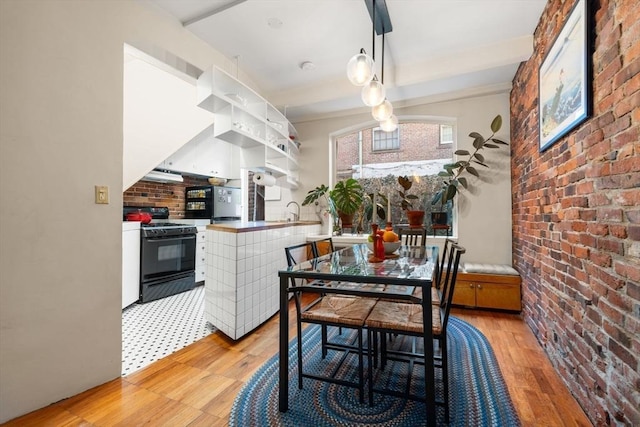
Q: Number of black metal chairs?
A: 4